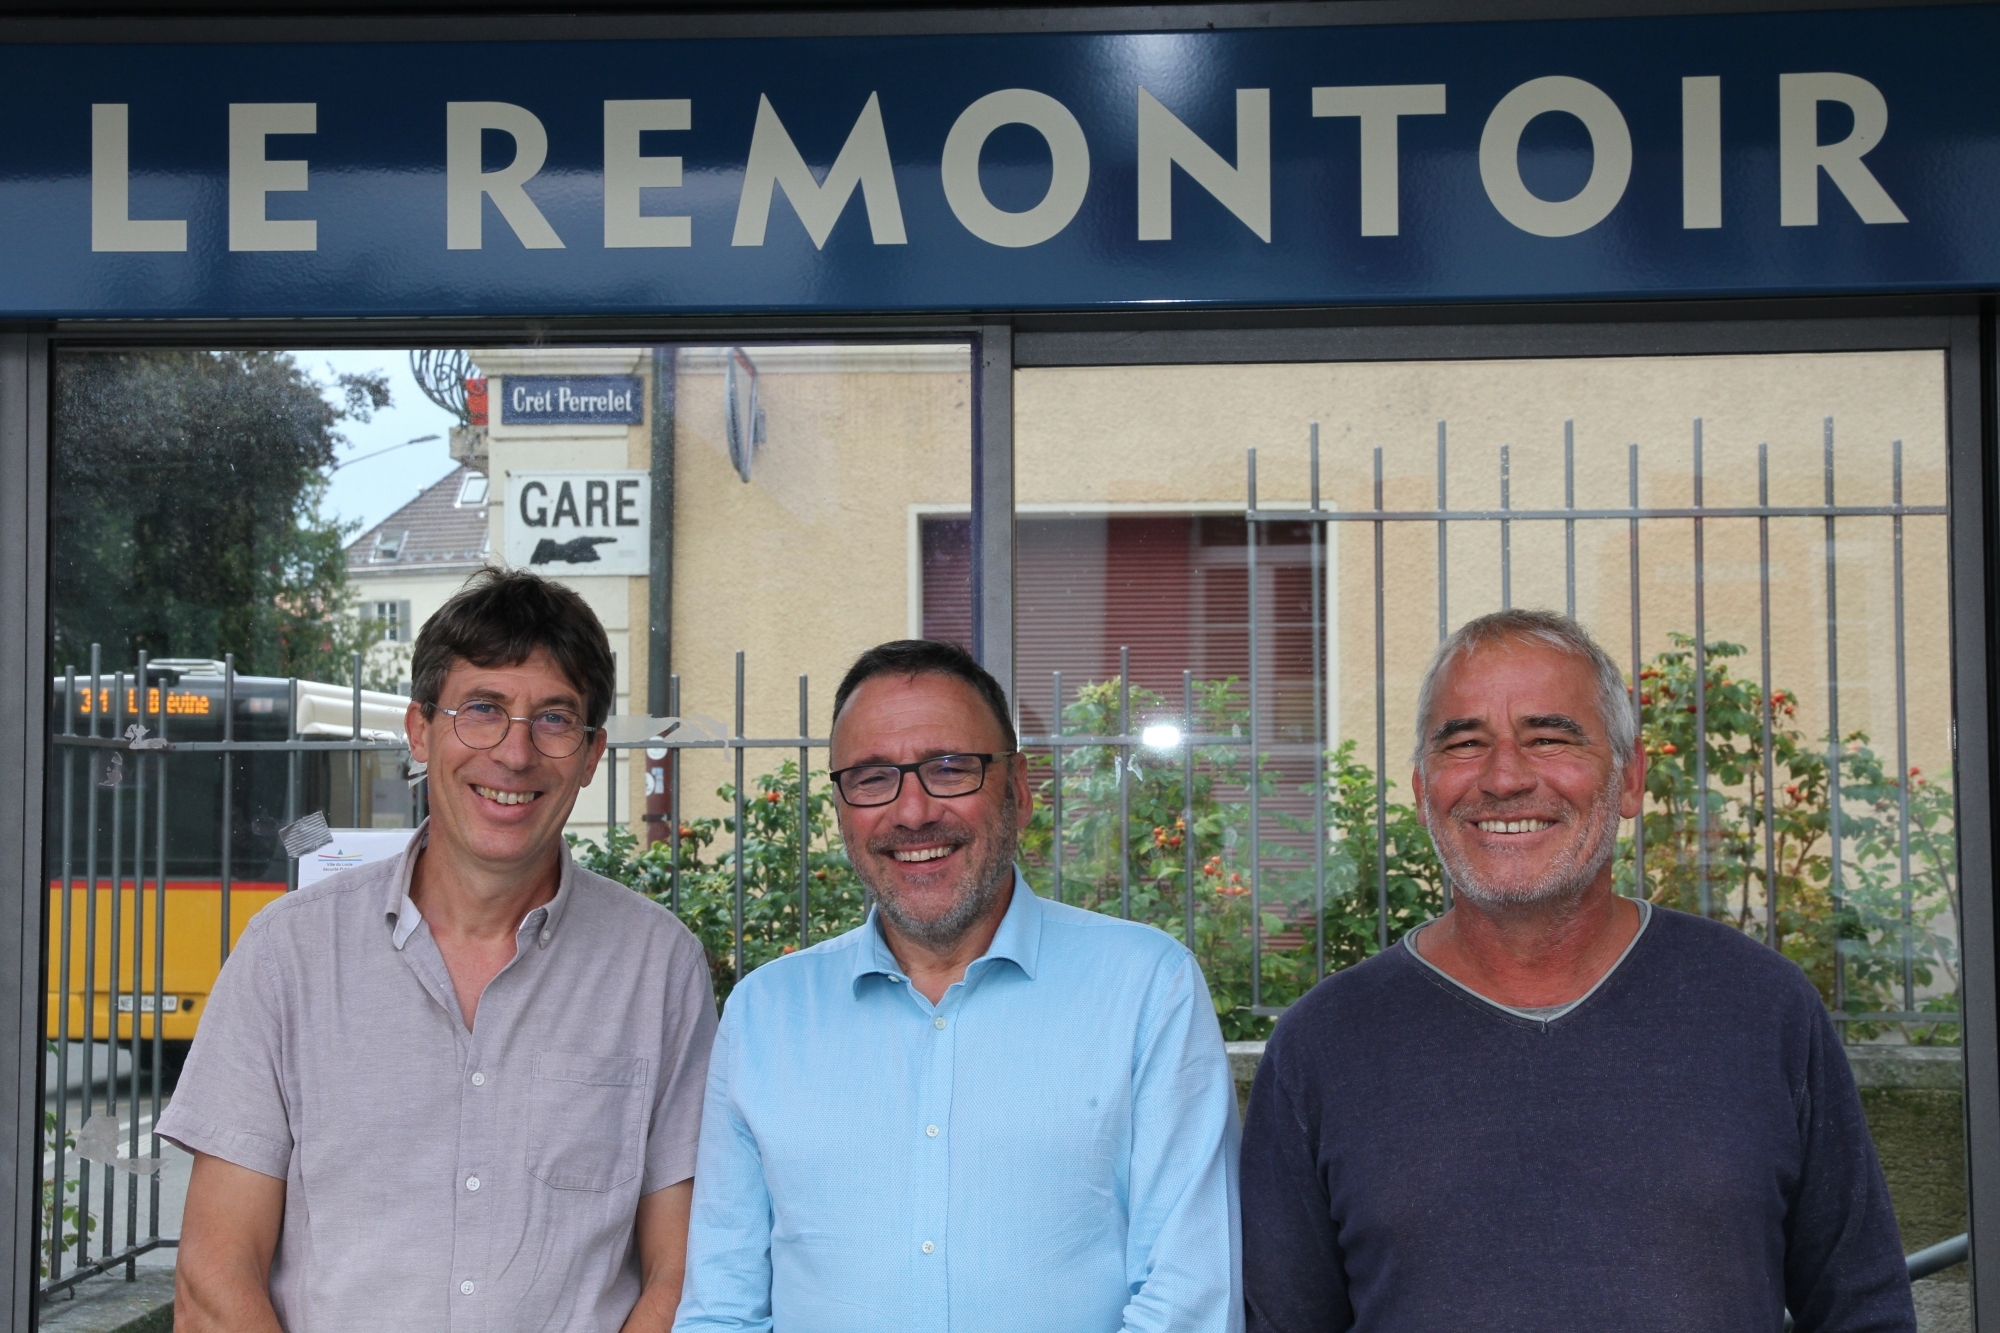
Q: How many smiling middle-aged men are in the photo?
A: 3